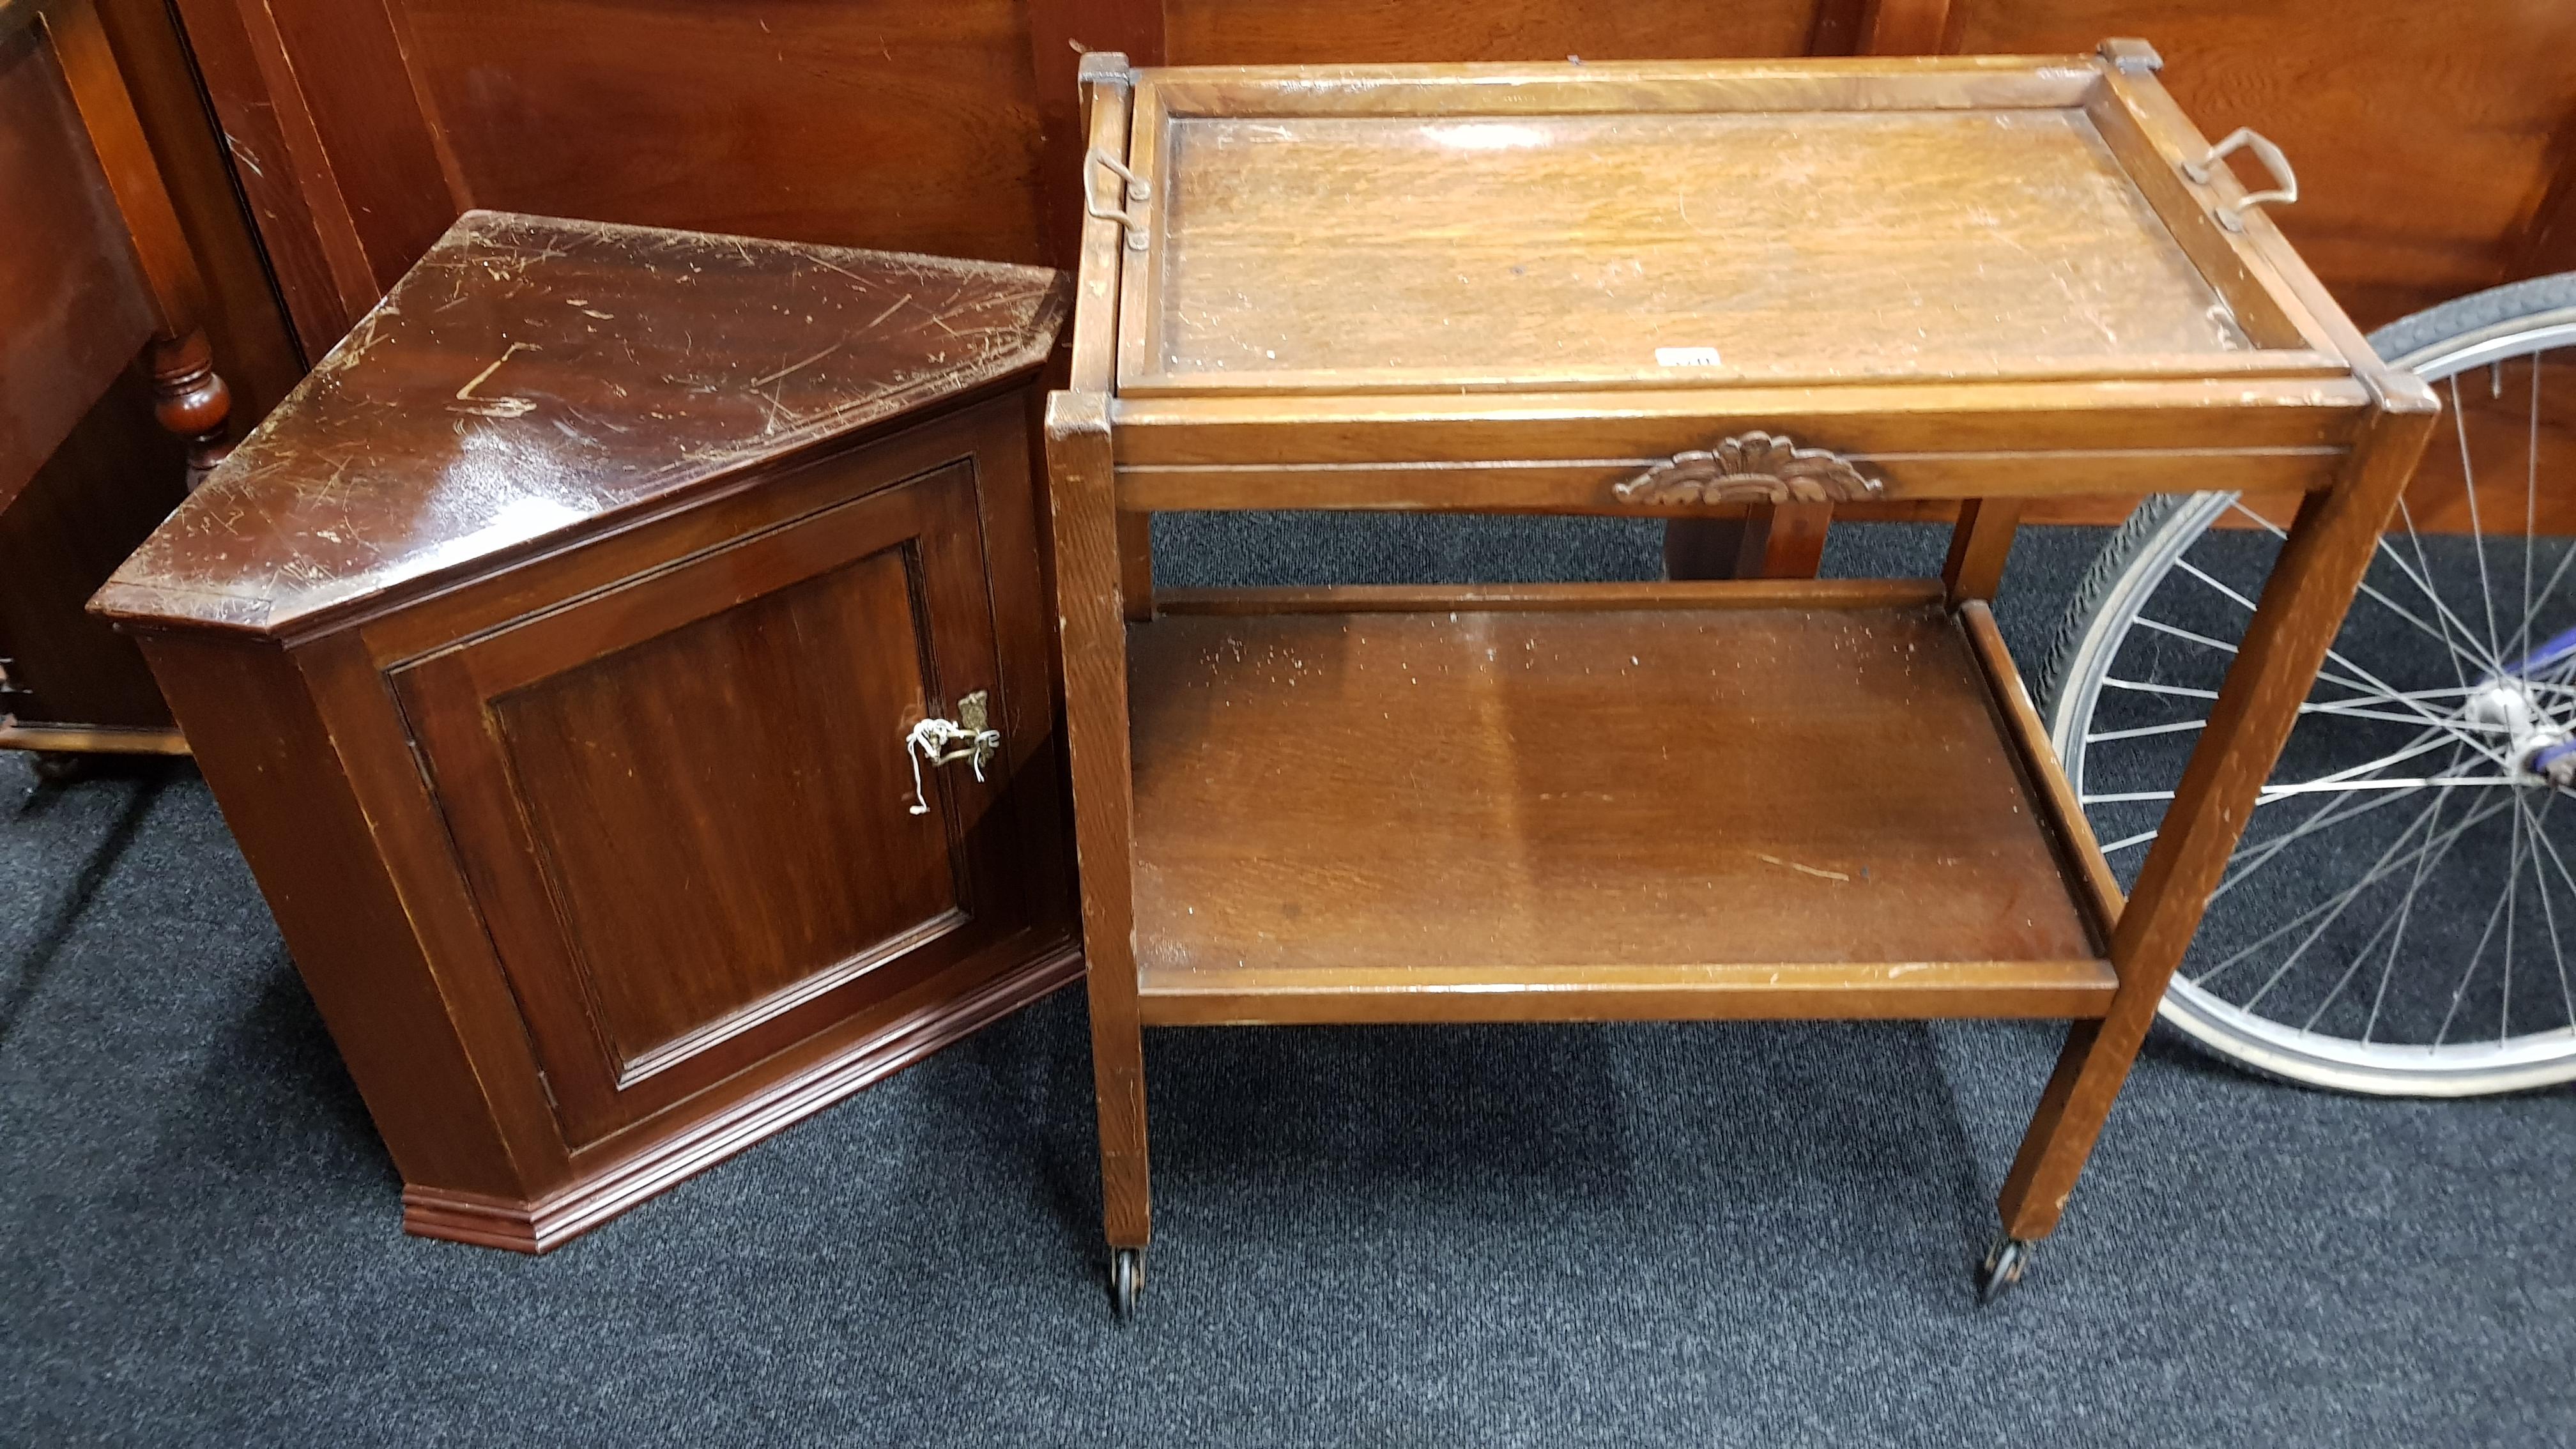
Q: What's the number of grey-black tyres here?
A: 1